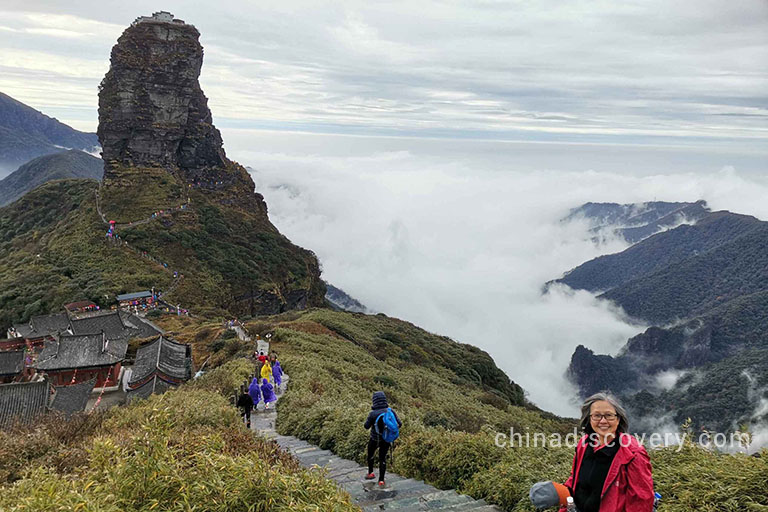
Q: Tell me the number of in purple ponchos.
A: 3